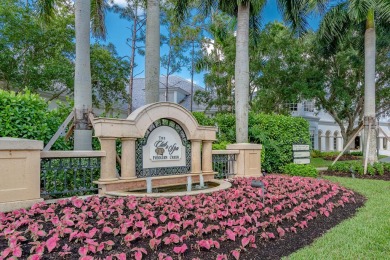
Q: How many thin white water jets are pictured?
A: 3